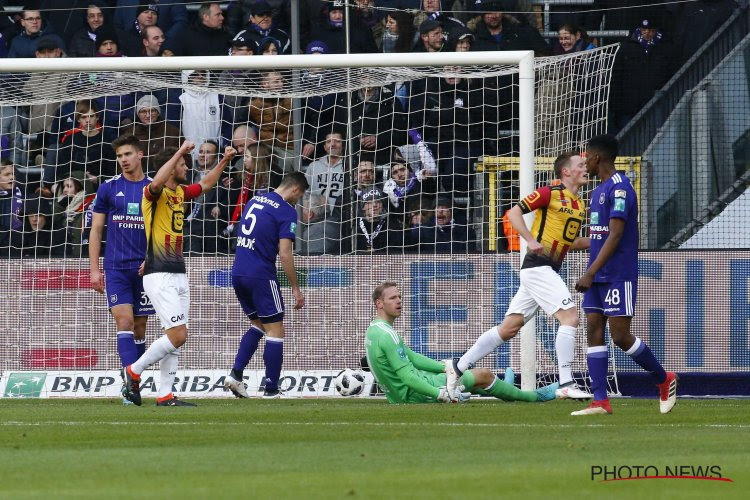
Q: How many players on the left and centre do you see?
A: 4